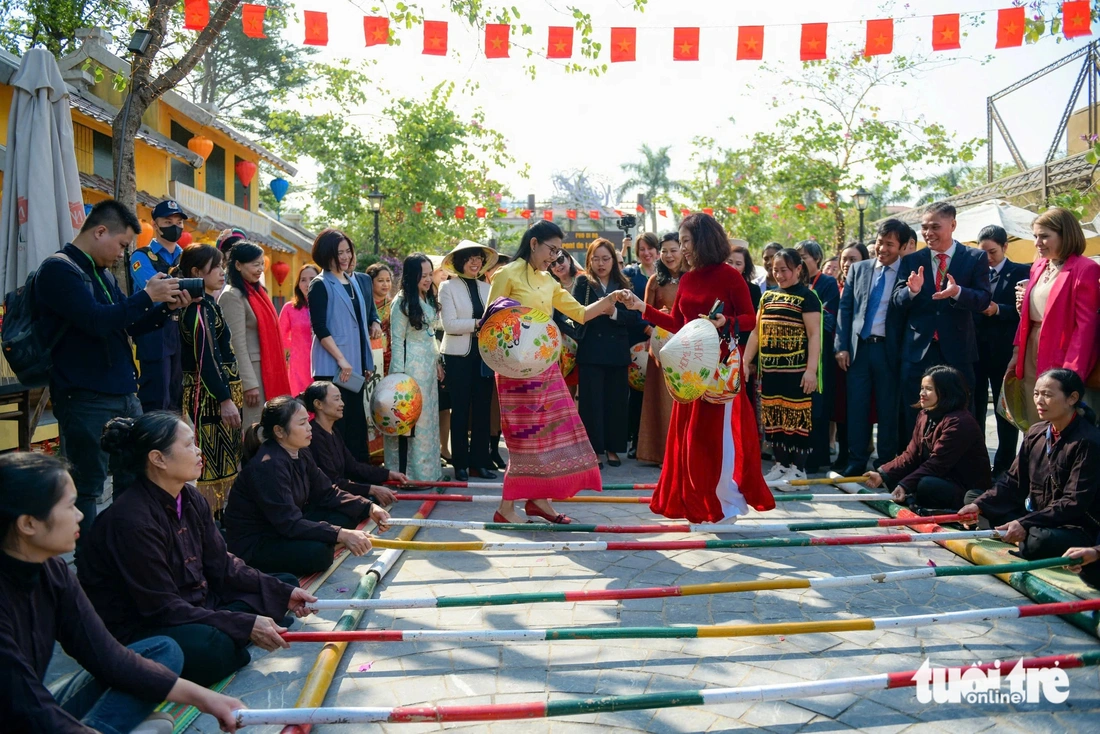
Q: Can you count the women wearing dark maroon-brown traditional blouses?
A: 6